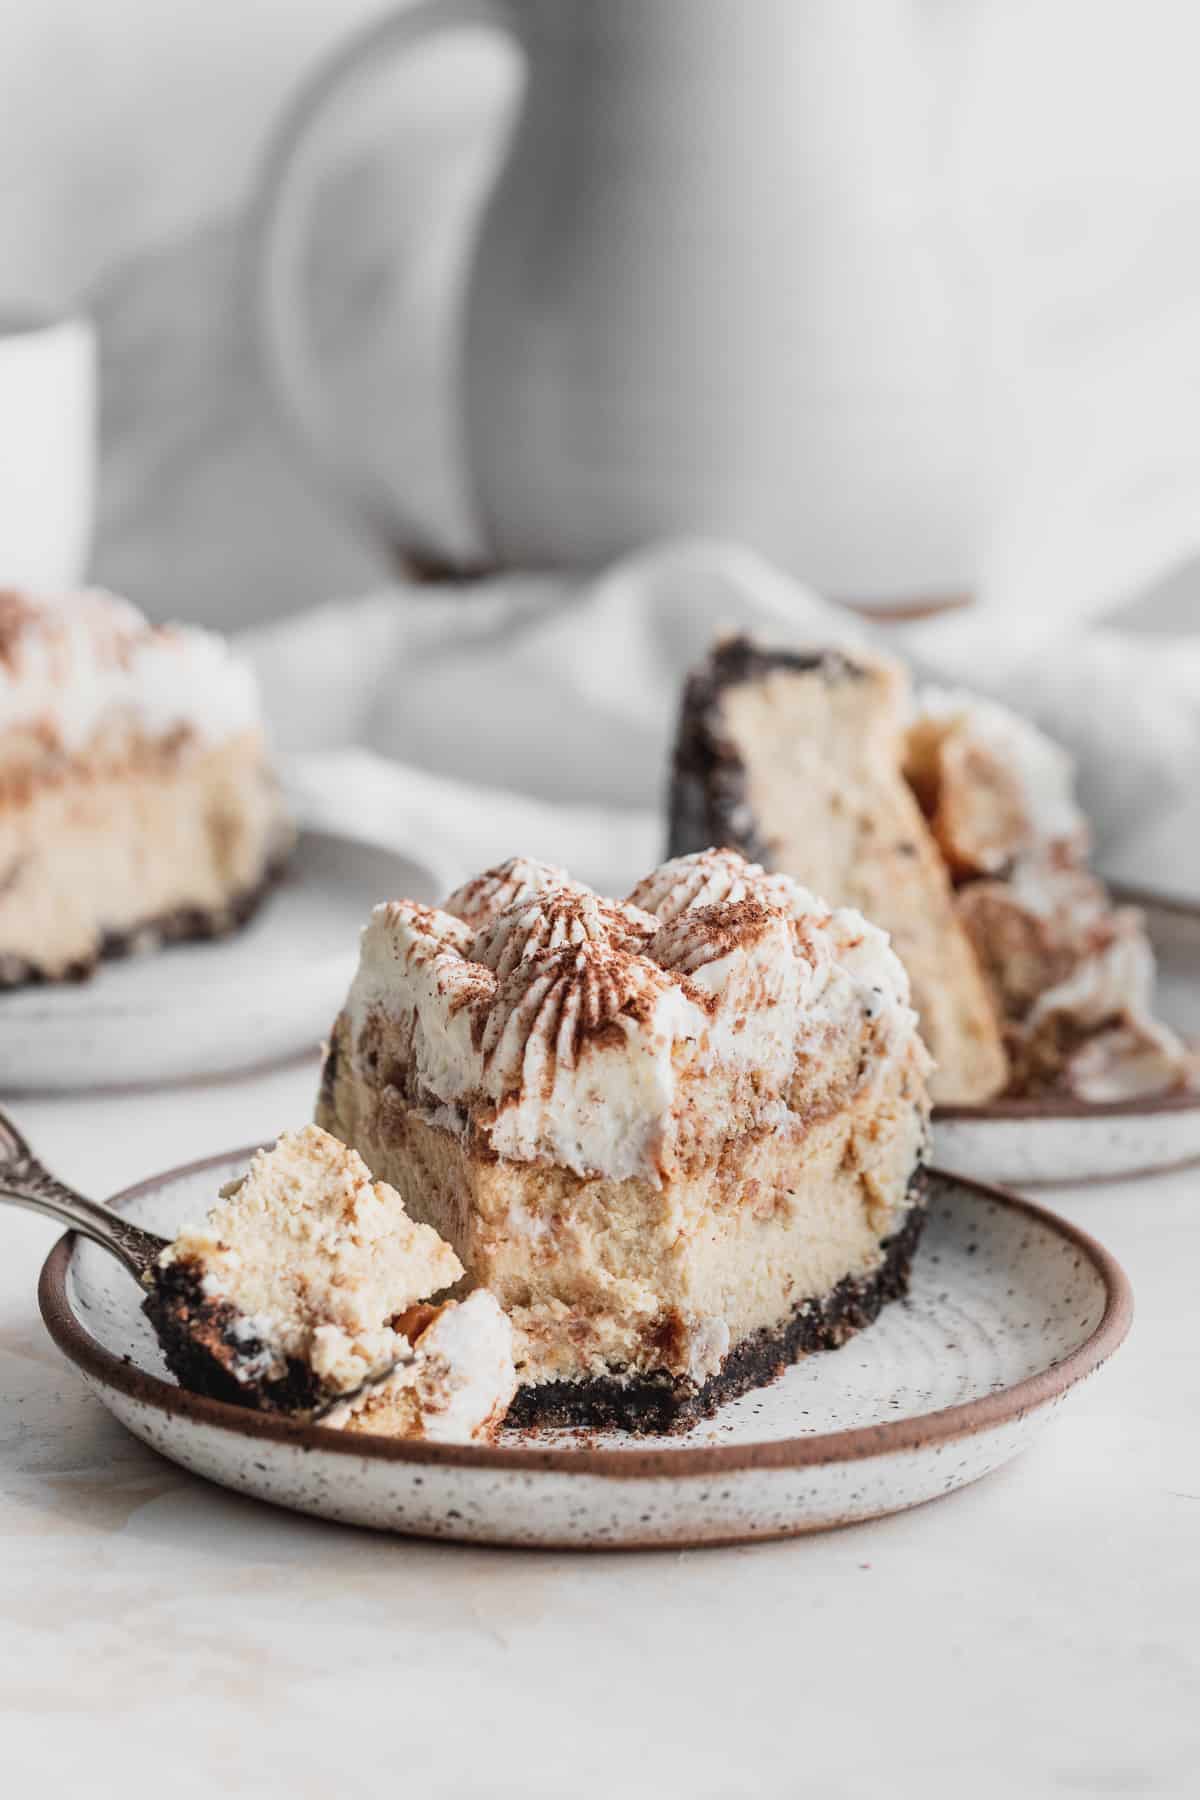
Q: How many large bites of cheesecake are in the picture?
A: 1